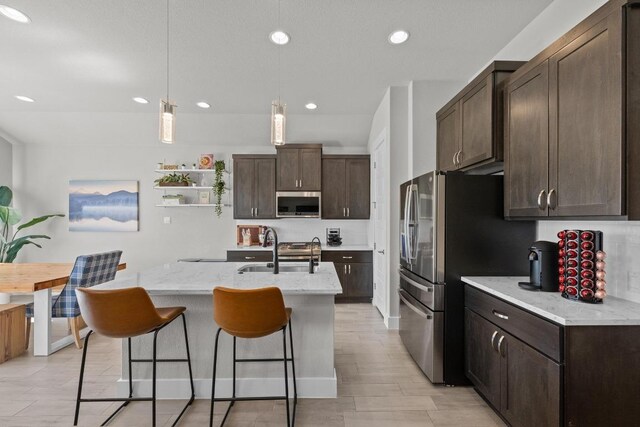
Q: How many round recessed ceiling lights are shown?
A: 7